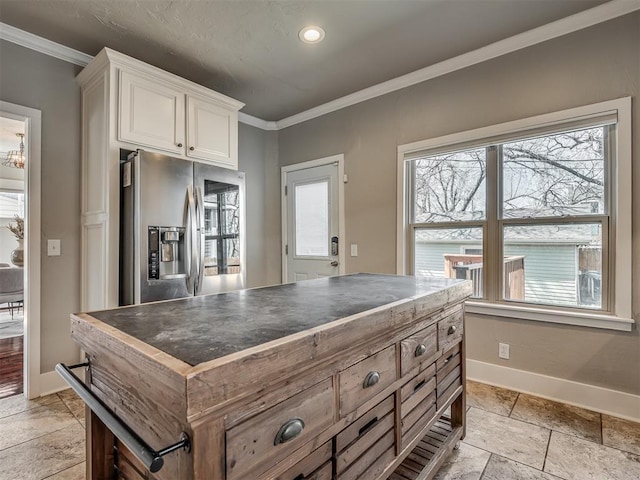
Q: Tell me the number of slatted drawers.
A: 4